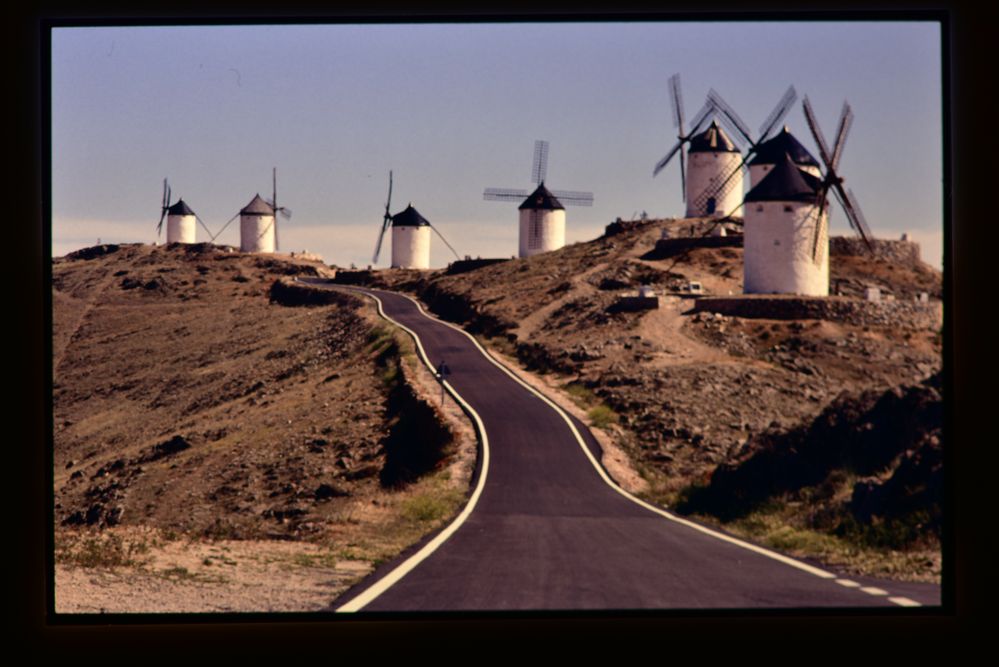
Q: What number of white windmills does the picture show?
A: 7